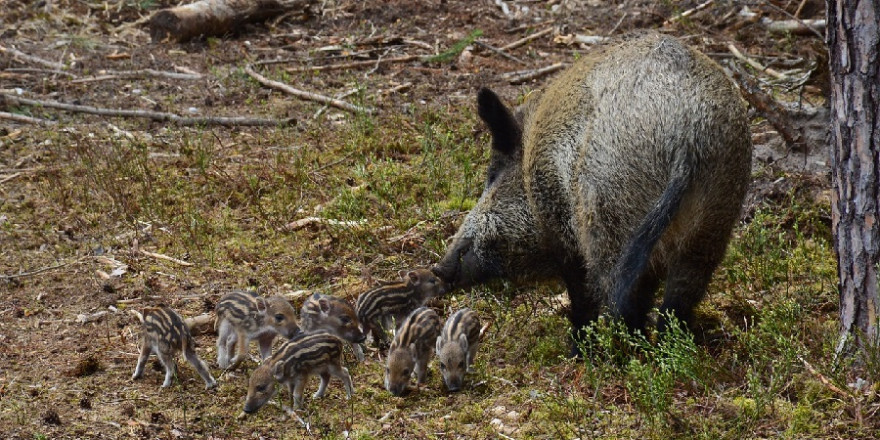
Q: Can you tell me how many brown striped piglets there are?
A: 7